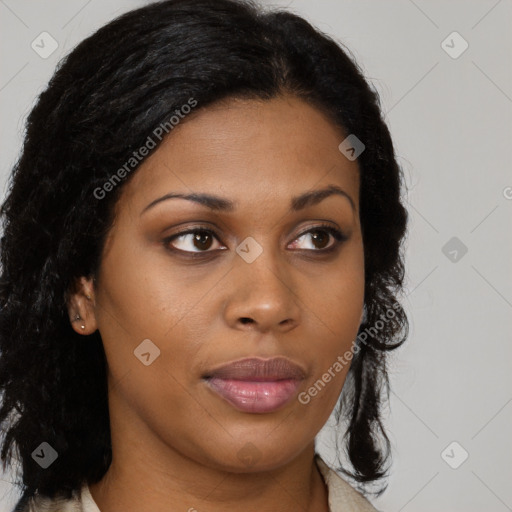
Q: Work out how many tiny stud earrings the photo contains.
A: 2